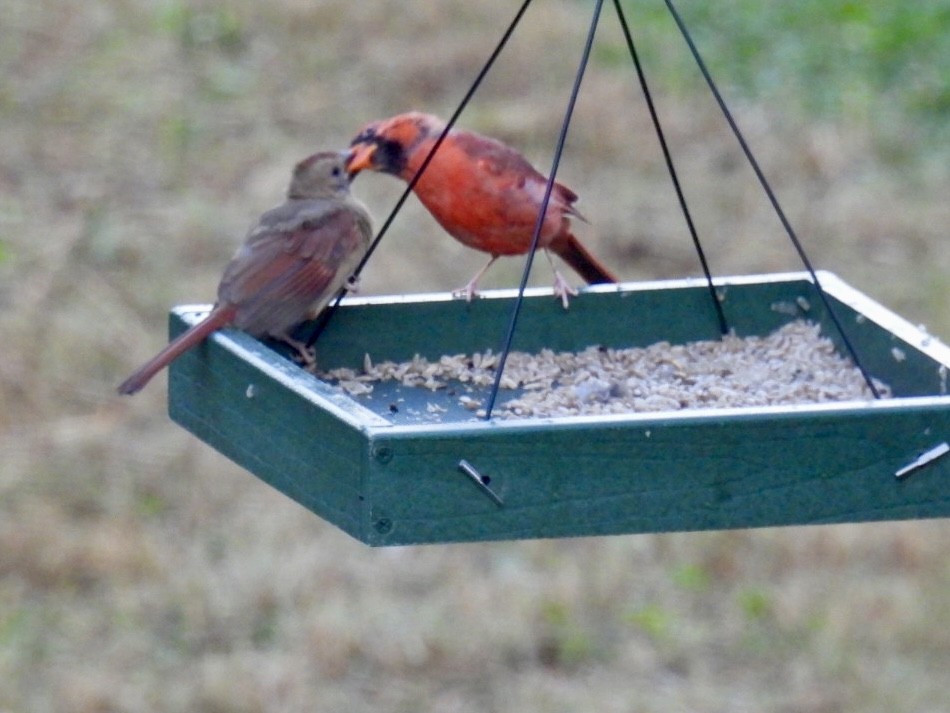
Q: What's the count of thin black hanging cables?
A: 4